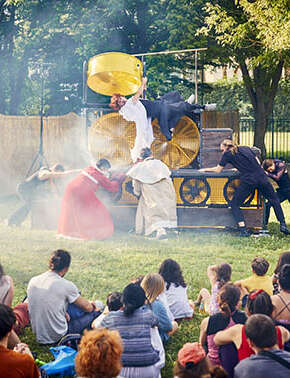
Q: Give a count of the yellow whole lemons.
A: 0